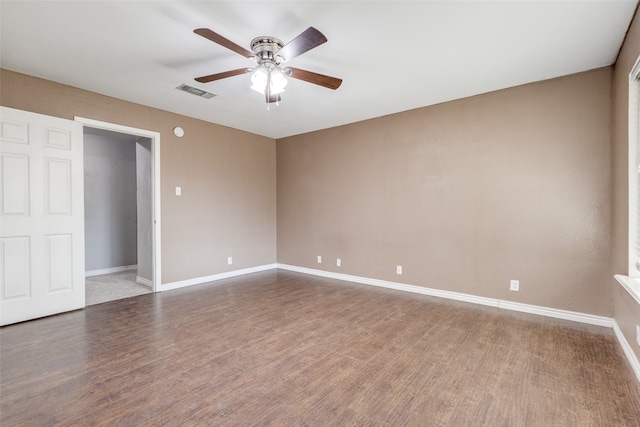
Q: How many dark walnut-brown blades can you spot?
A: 5